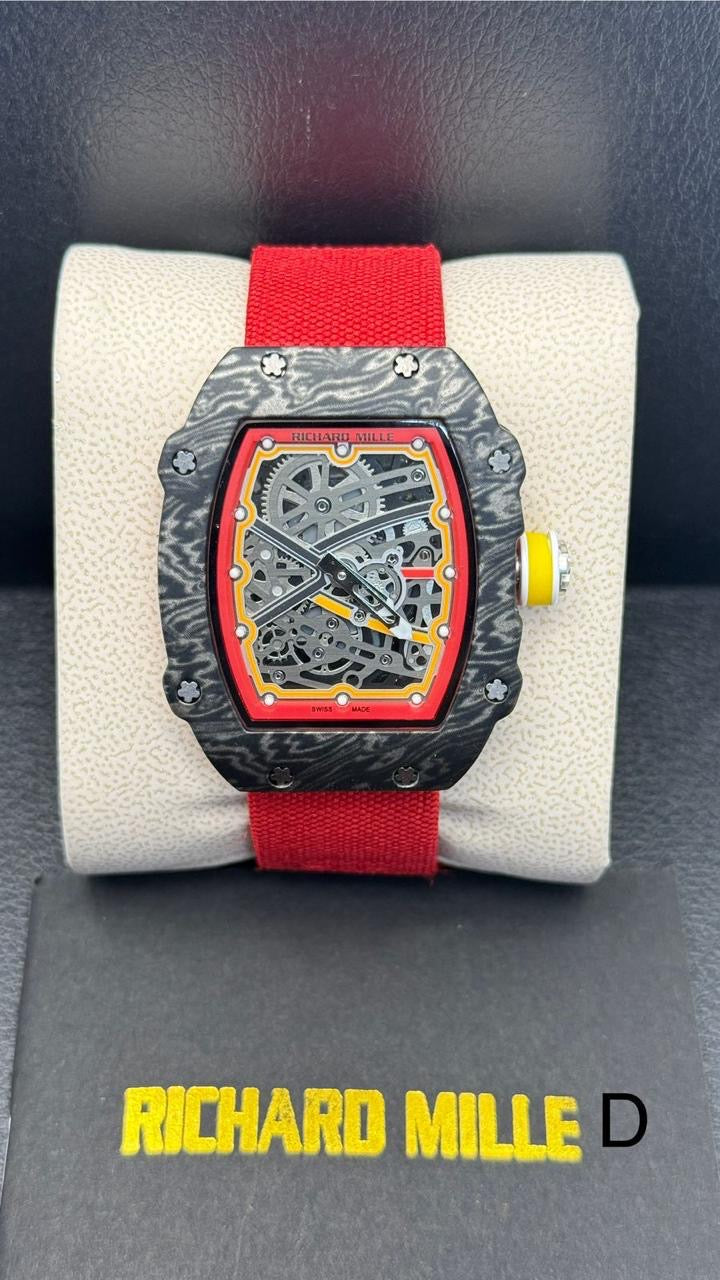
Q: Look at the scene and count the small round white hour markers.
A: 12